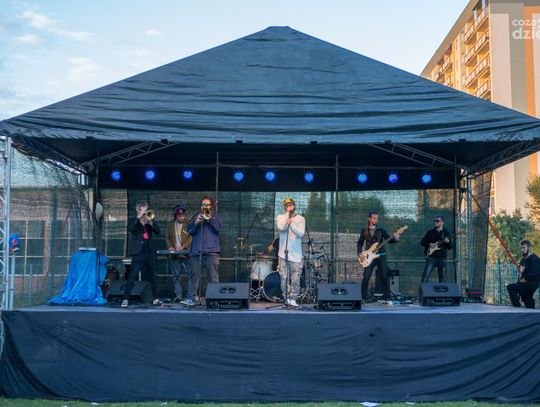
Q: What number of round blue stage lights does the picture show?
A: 9